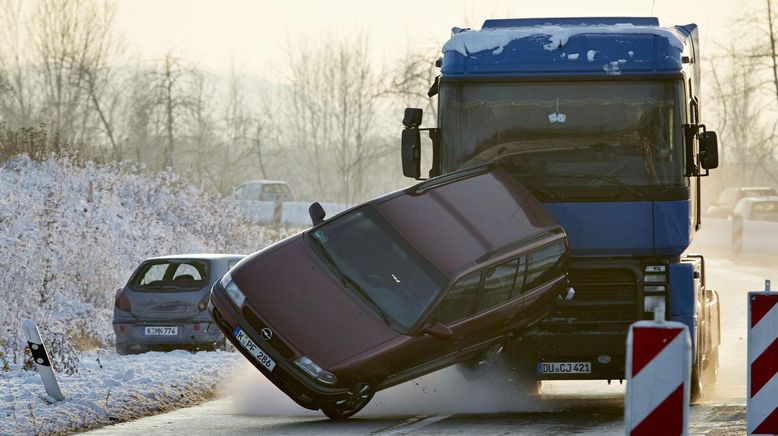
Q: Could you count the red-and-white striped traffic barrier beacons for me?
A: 2